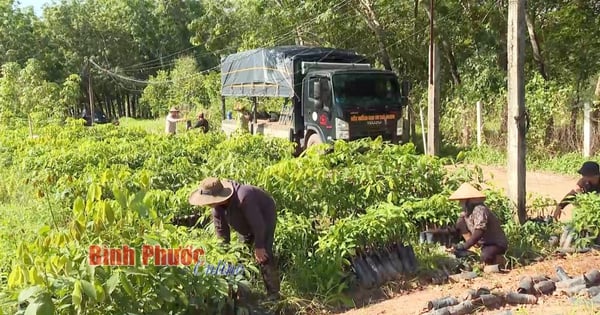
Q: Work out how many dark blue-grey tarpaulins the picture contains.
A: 1